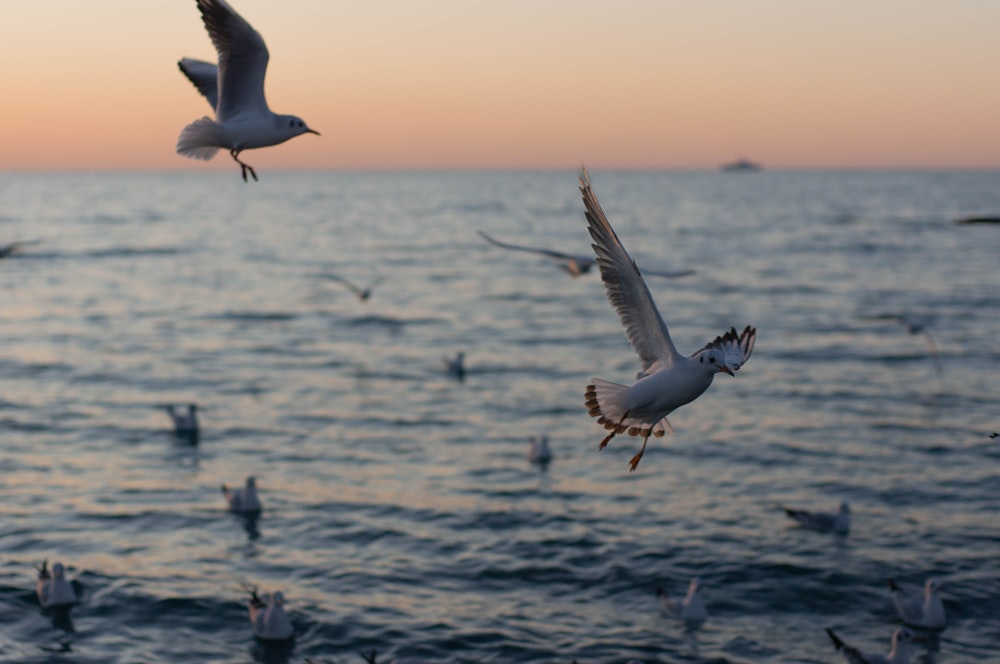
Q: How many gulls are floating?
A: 10